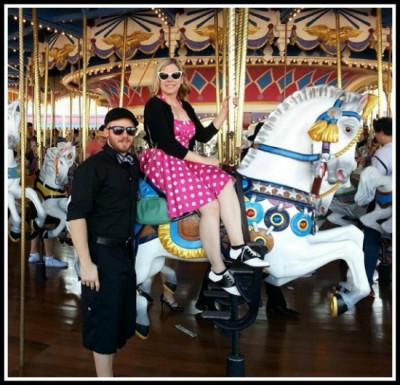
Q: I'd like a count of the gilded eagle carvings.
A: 4